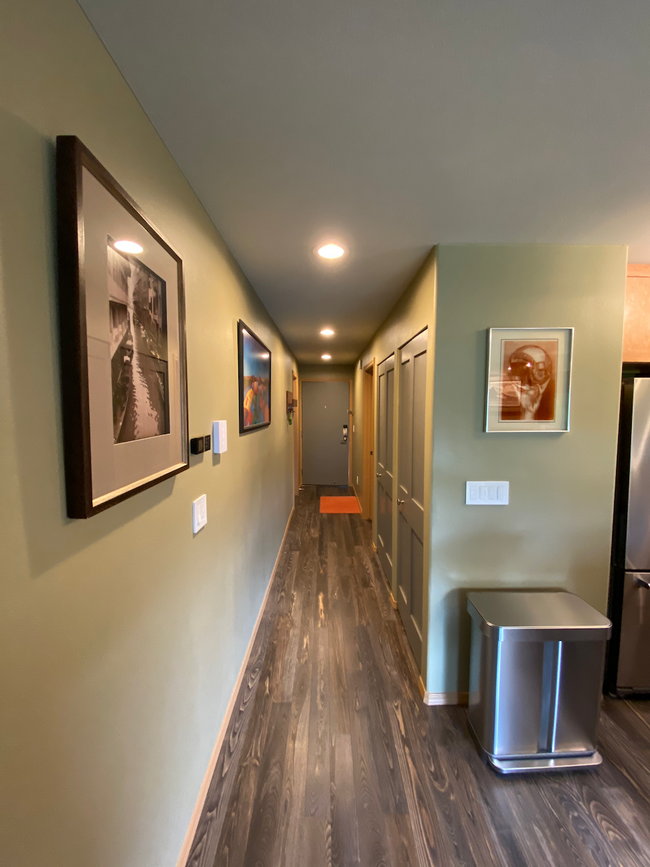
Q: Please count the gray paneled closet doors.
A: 2